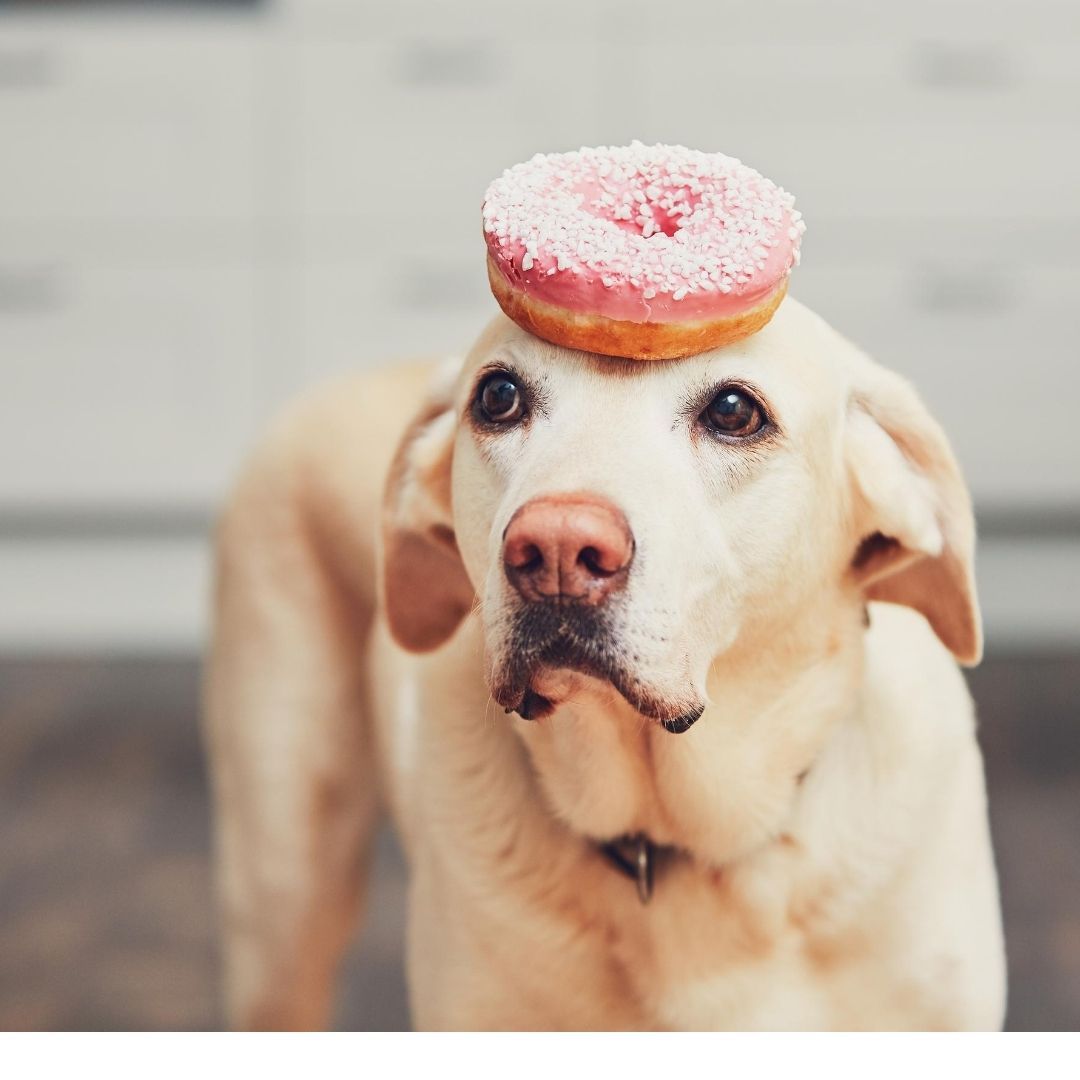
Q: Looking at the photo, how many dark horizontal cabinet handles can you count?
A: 6